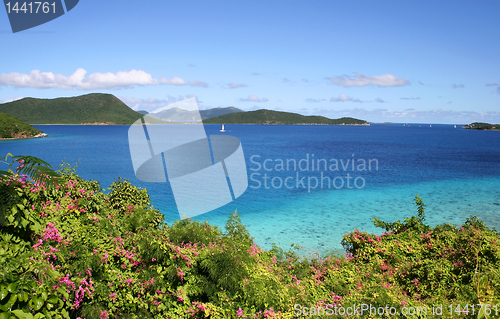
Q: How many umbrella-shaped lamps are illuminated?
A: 0